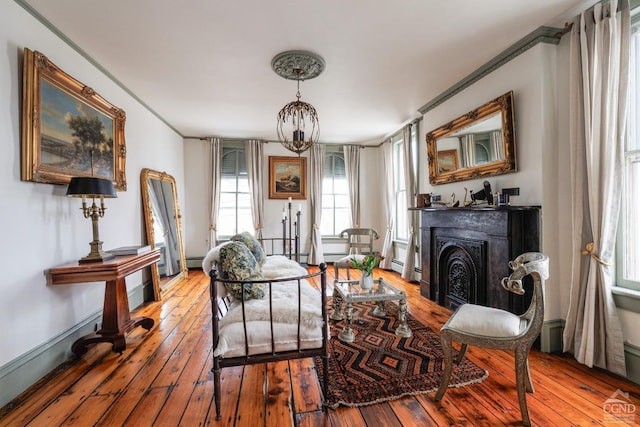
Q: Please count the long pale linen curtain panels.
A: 7